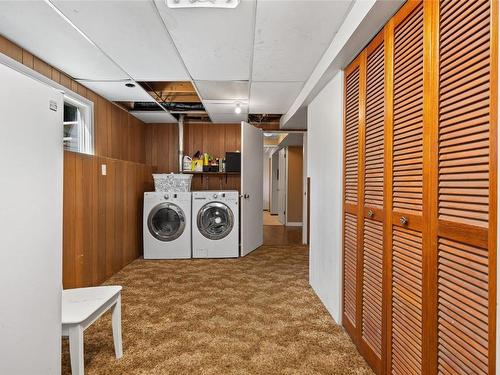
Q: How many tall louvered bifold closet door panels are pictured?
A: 4